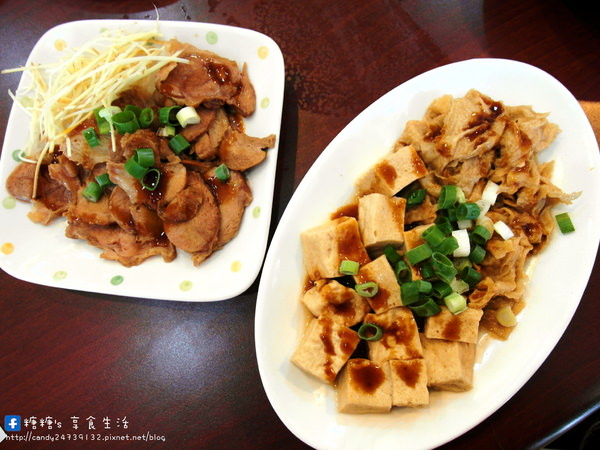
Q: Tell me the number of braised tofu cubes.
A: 12